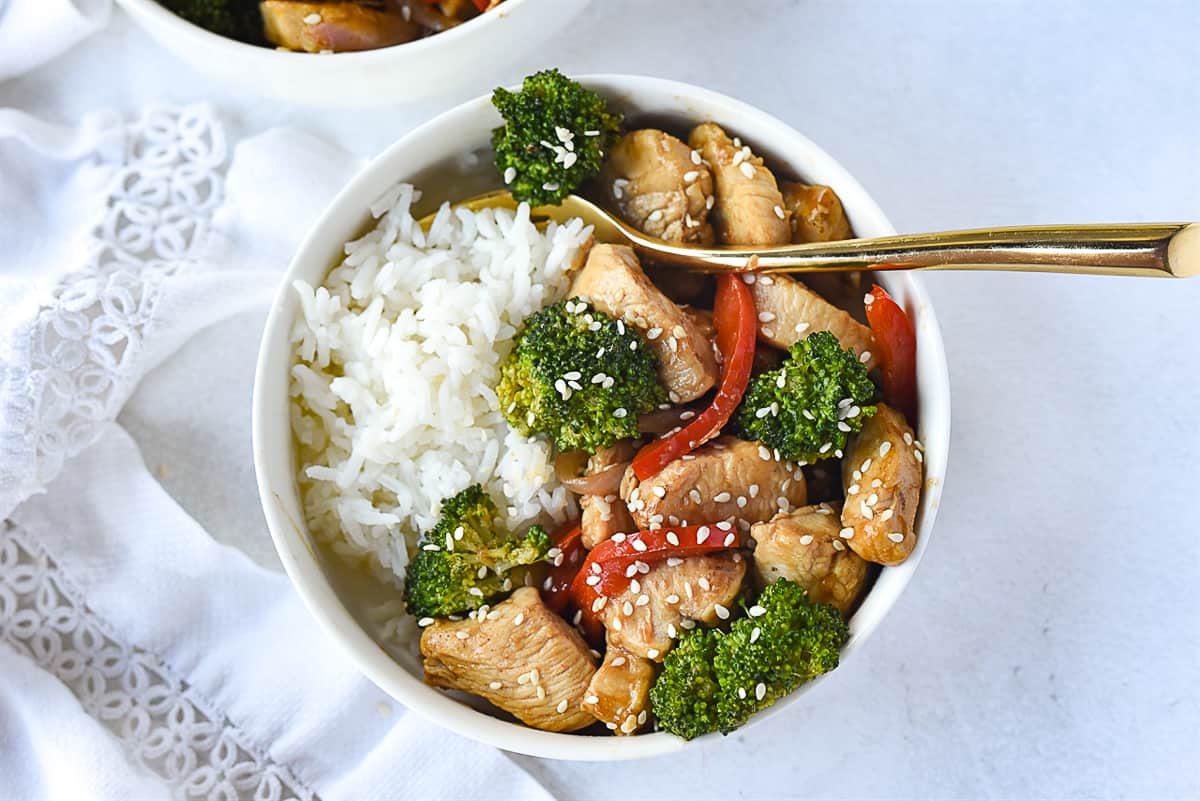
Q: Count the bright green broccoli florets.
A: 5